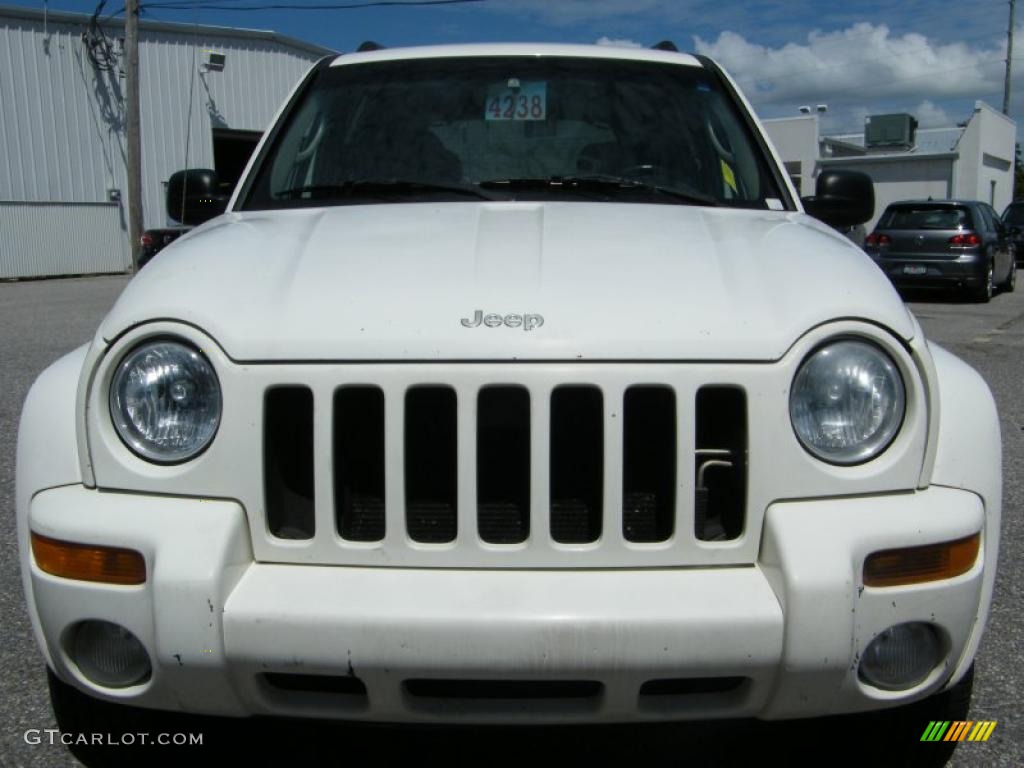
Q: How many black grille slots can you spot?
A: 7